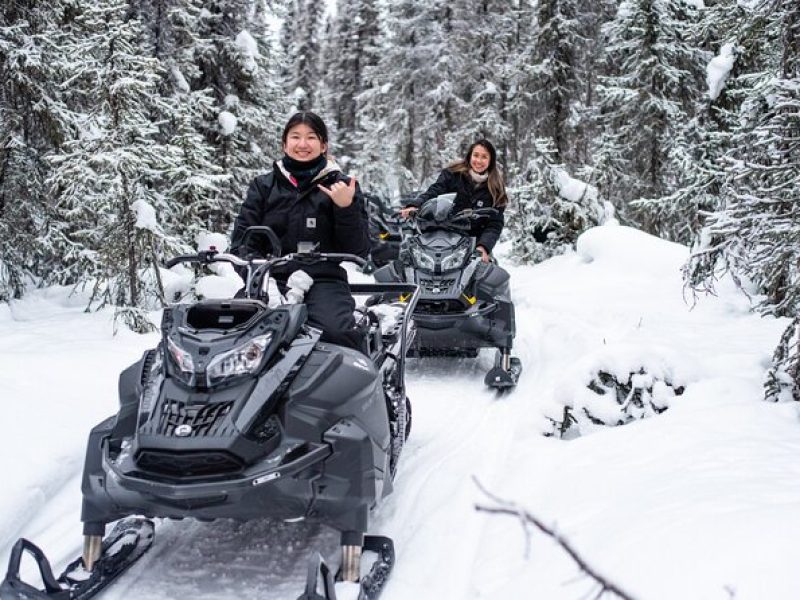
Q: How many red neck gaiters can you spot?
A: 0